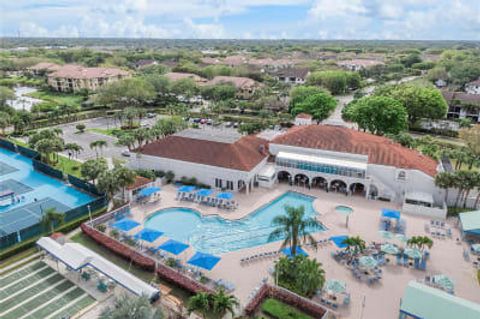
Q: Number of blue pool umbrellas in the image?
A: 11